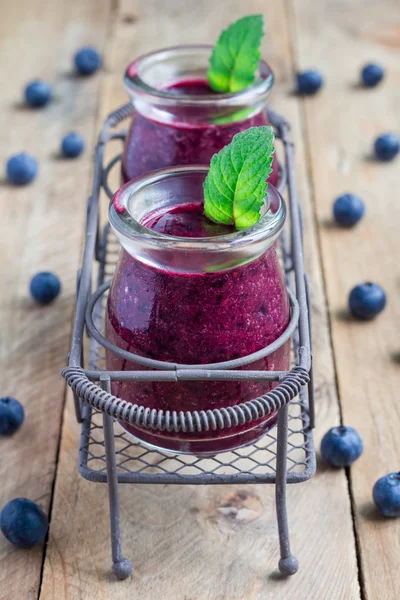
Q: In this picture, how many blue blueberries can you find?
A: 14